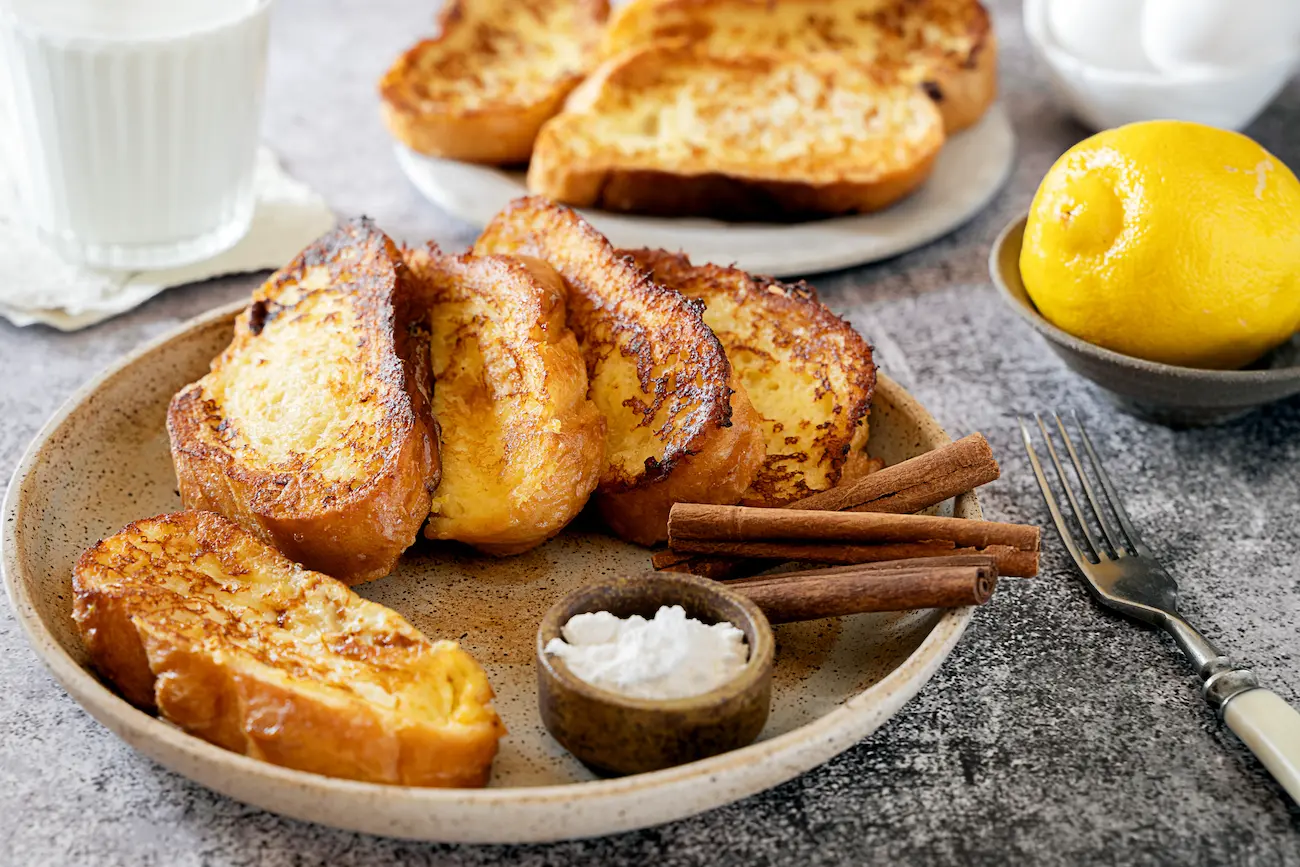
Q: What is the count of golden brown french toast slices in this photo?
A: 8